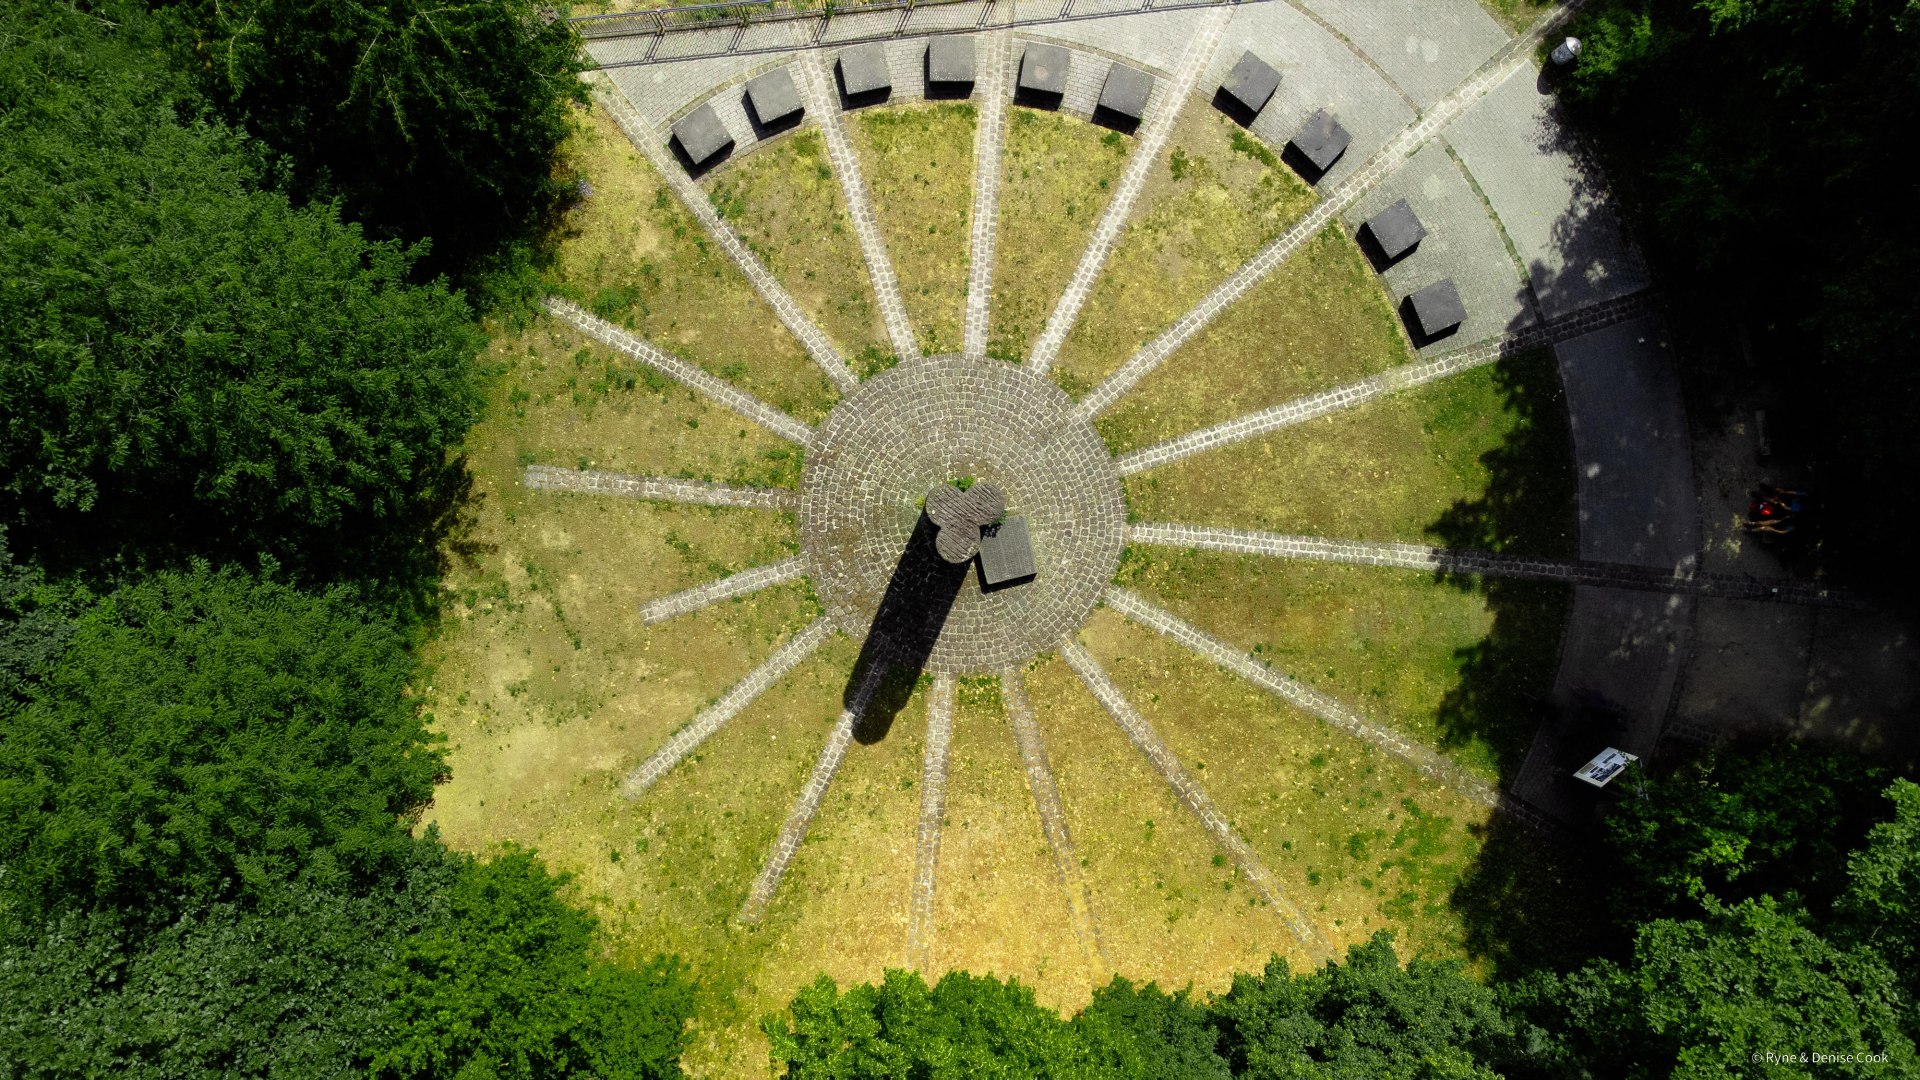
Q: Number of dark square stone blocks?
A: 10